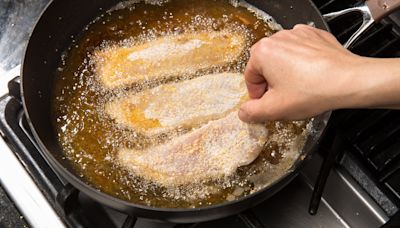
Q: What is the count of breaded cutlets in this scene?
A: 3